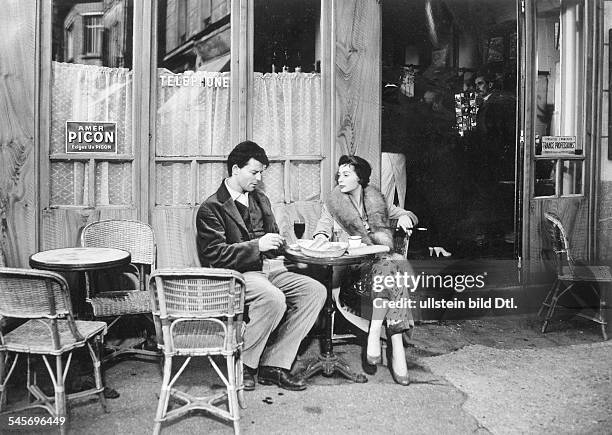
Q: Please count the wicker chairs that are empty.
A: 4